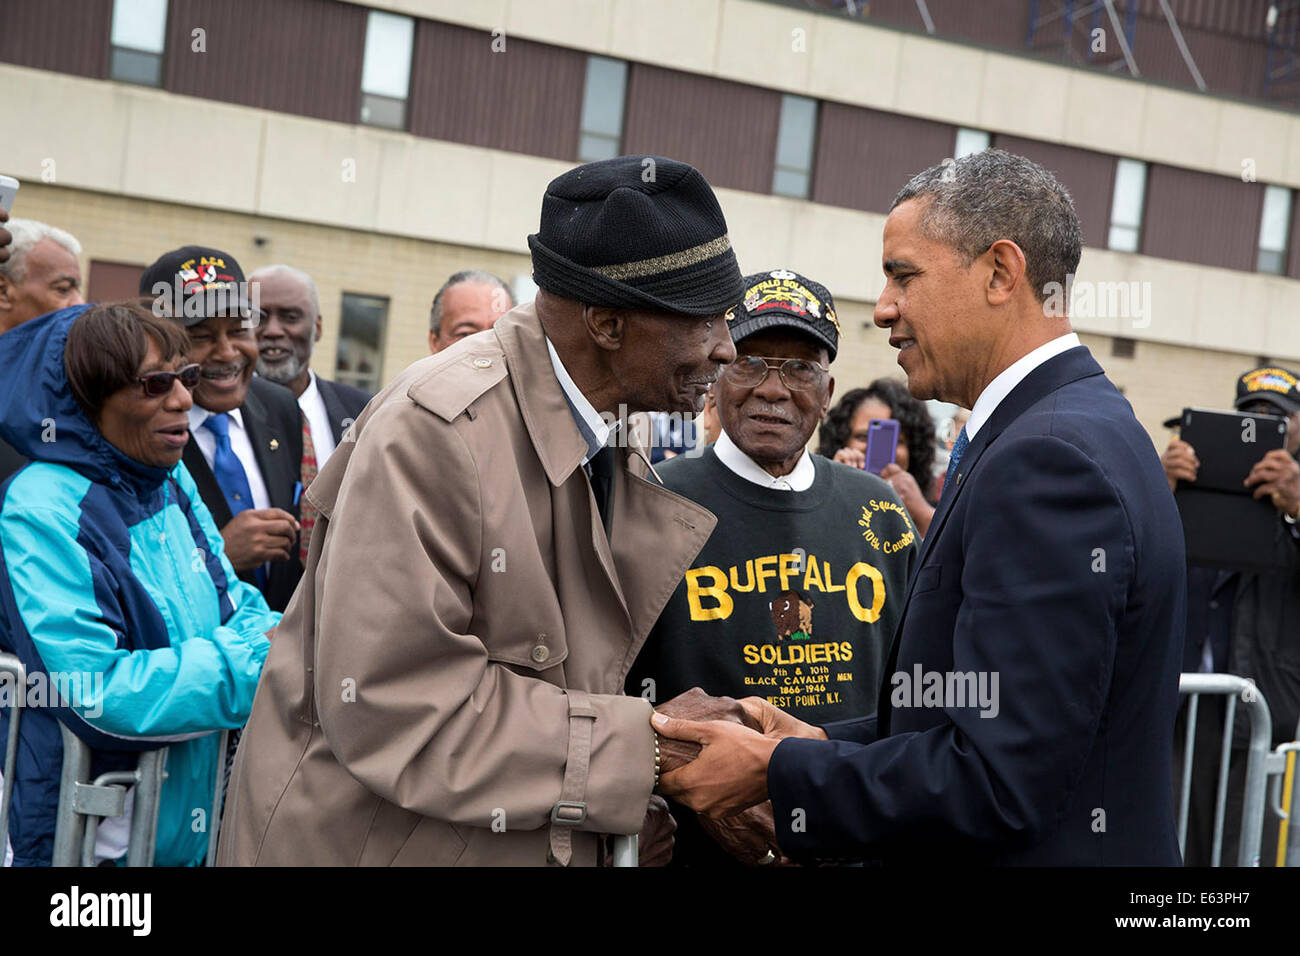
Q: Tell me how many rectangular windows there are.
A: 8